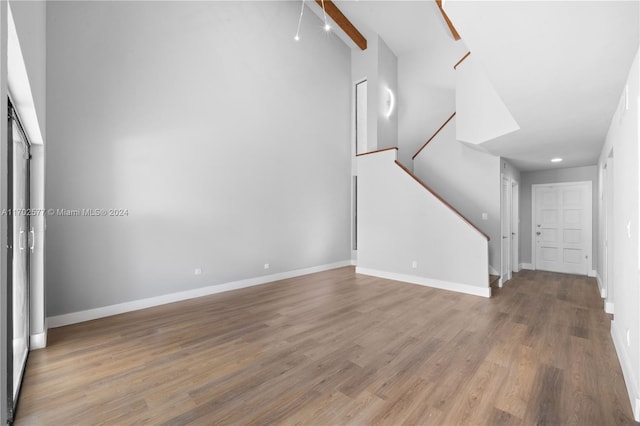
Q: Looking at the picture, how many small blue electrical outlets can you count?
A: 0